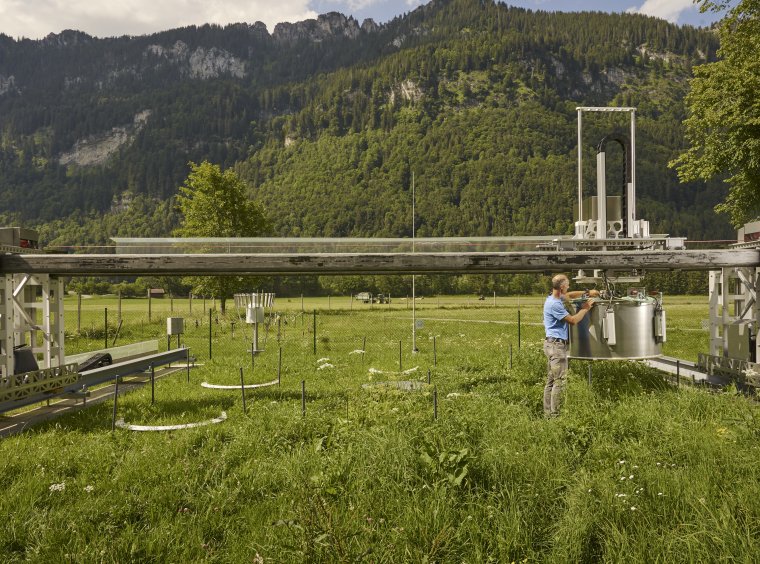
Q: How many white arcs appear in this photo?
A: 3